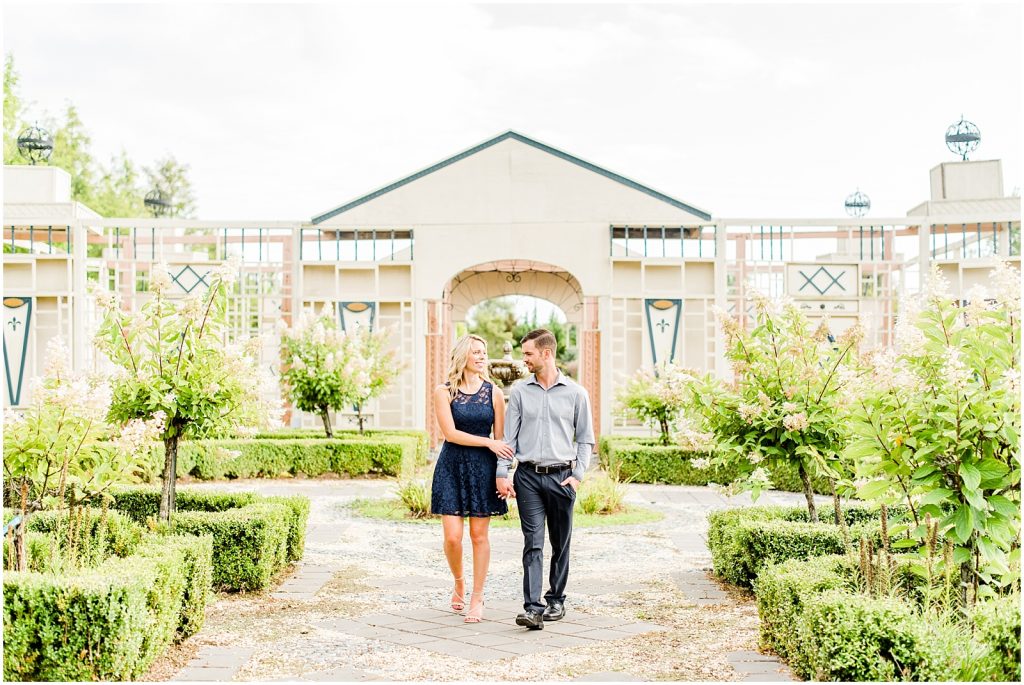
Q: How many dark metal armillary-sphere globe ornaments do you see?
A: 4